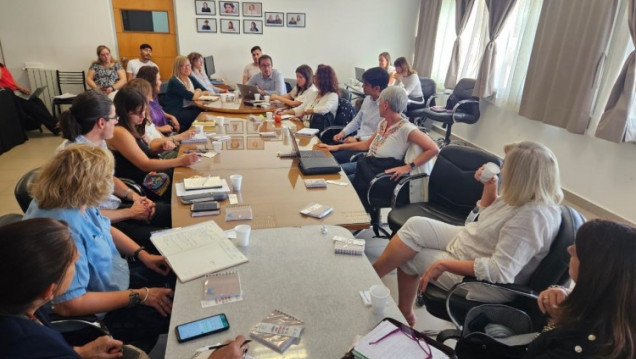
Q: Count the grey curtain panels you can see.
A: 5